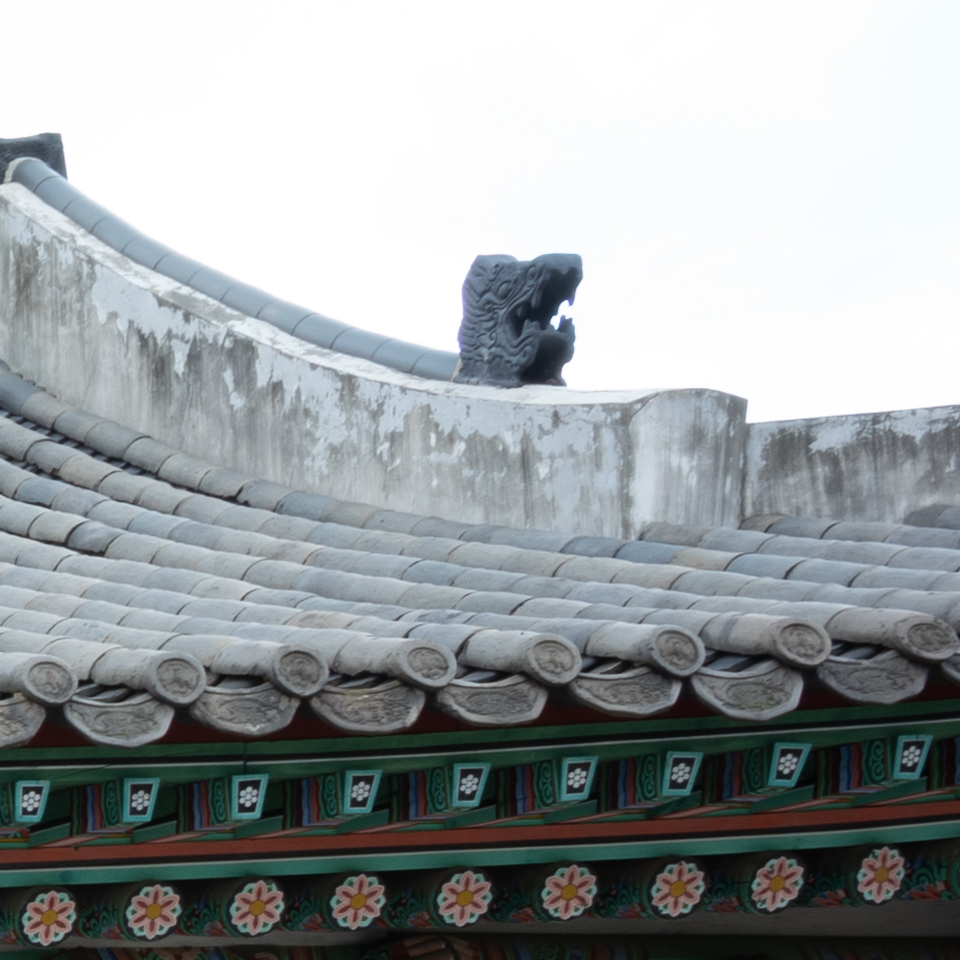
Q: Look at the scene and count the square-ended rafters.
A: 9